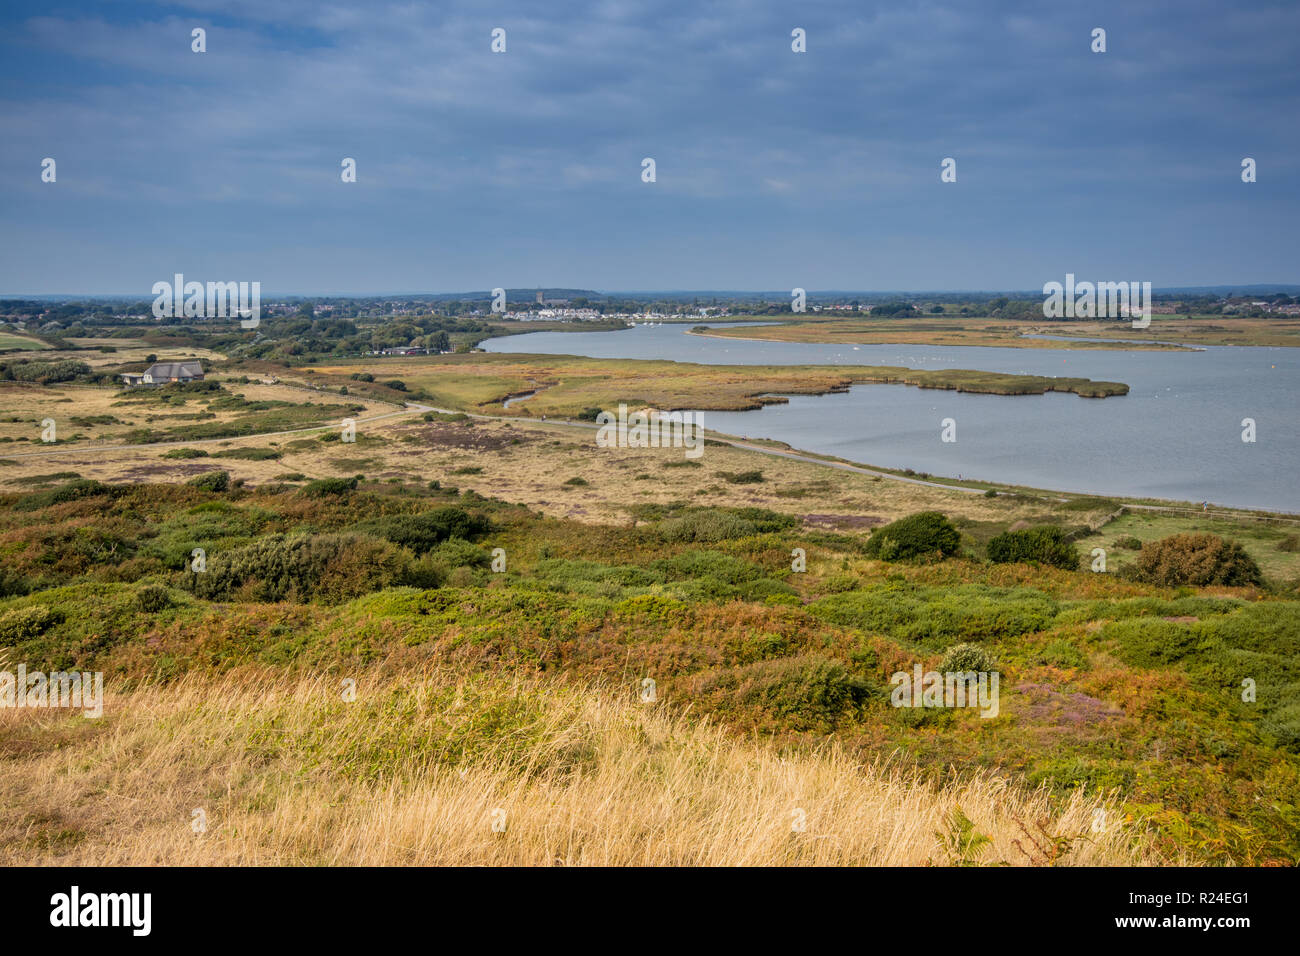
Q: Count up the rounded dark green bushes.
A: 2